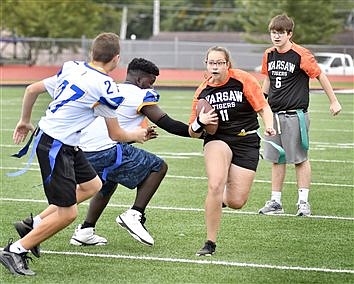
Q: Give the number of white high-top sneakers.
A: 2